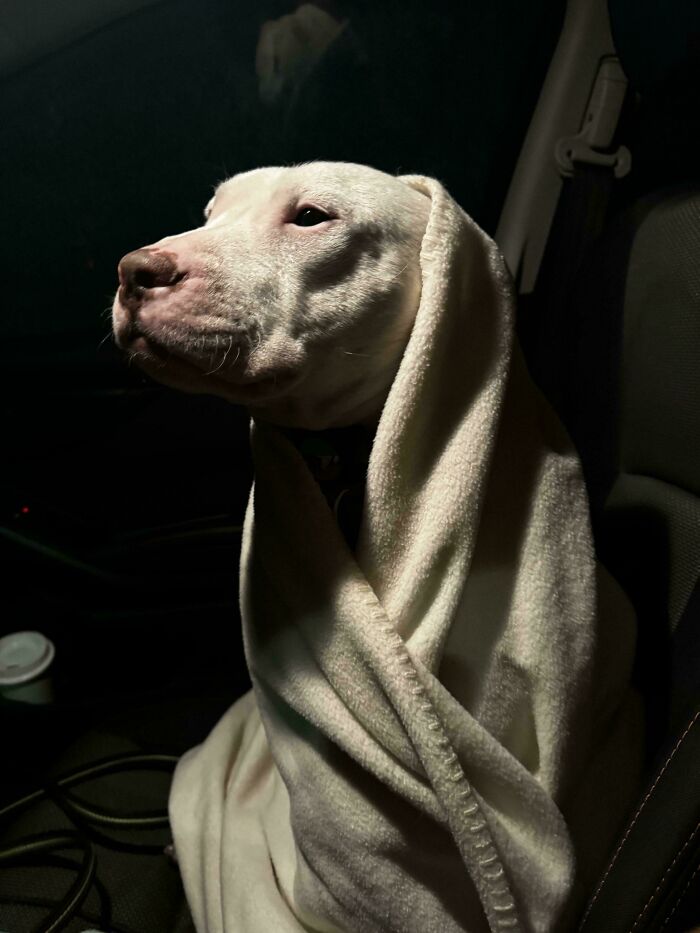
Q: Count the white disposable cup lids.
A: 1